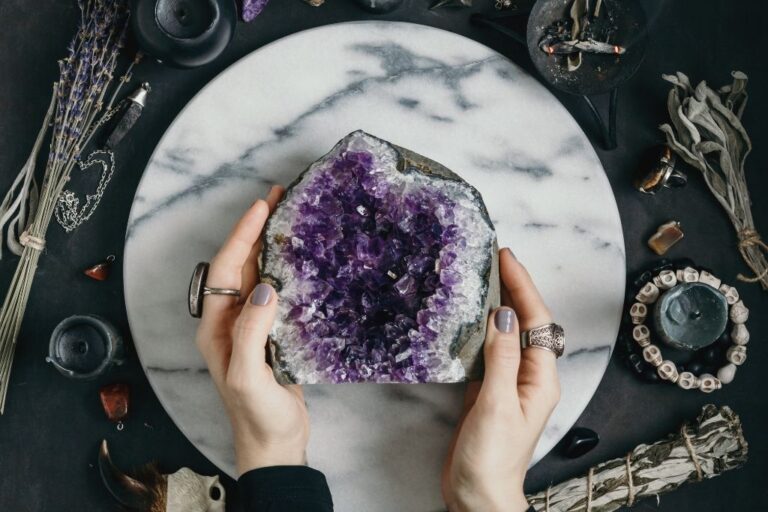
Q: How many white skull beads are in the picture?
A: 15